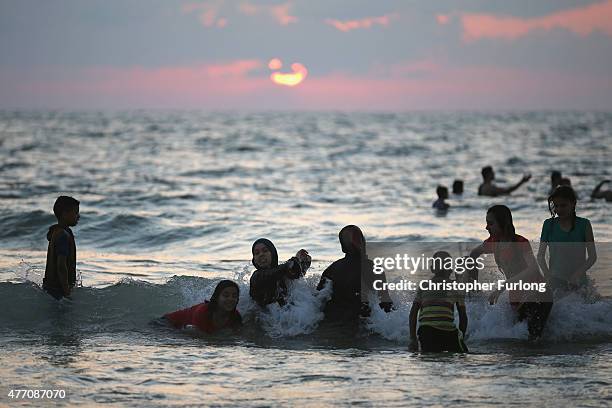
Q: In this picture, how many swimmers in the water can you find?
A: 13